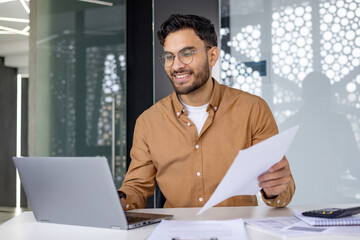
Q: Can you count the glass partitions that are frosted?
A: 1